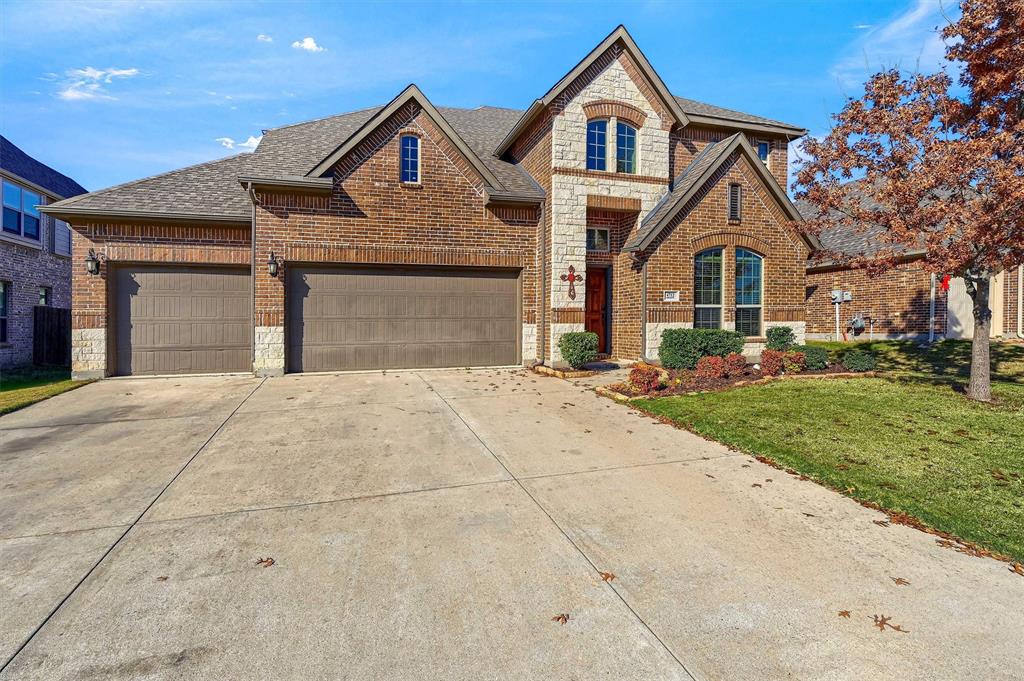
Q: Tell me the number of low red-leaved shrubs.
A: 5